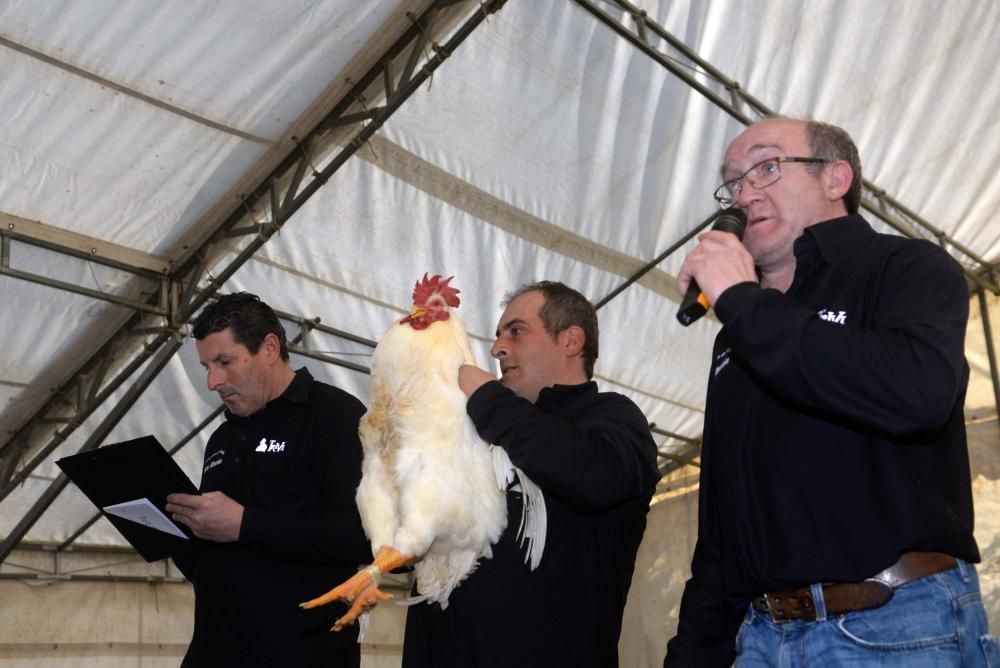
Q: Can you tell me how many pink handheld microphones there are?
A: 0